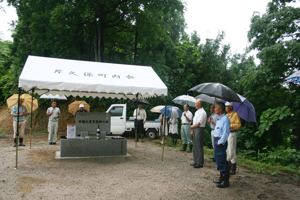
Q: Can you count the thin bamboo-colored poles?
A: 4